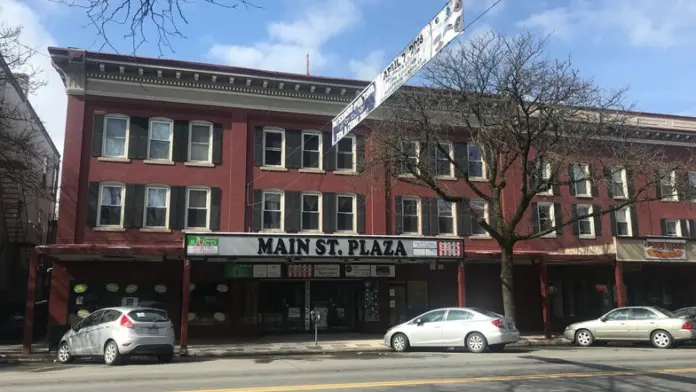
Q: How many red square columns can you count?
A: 5